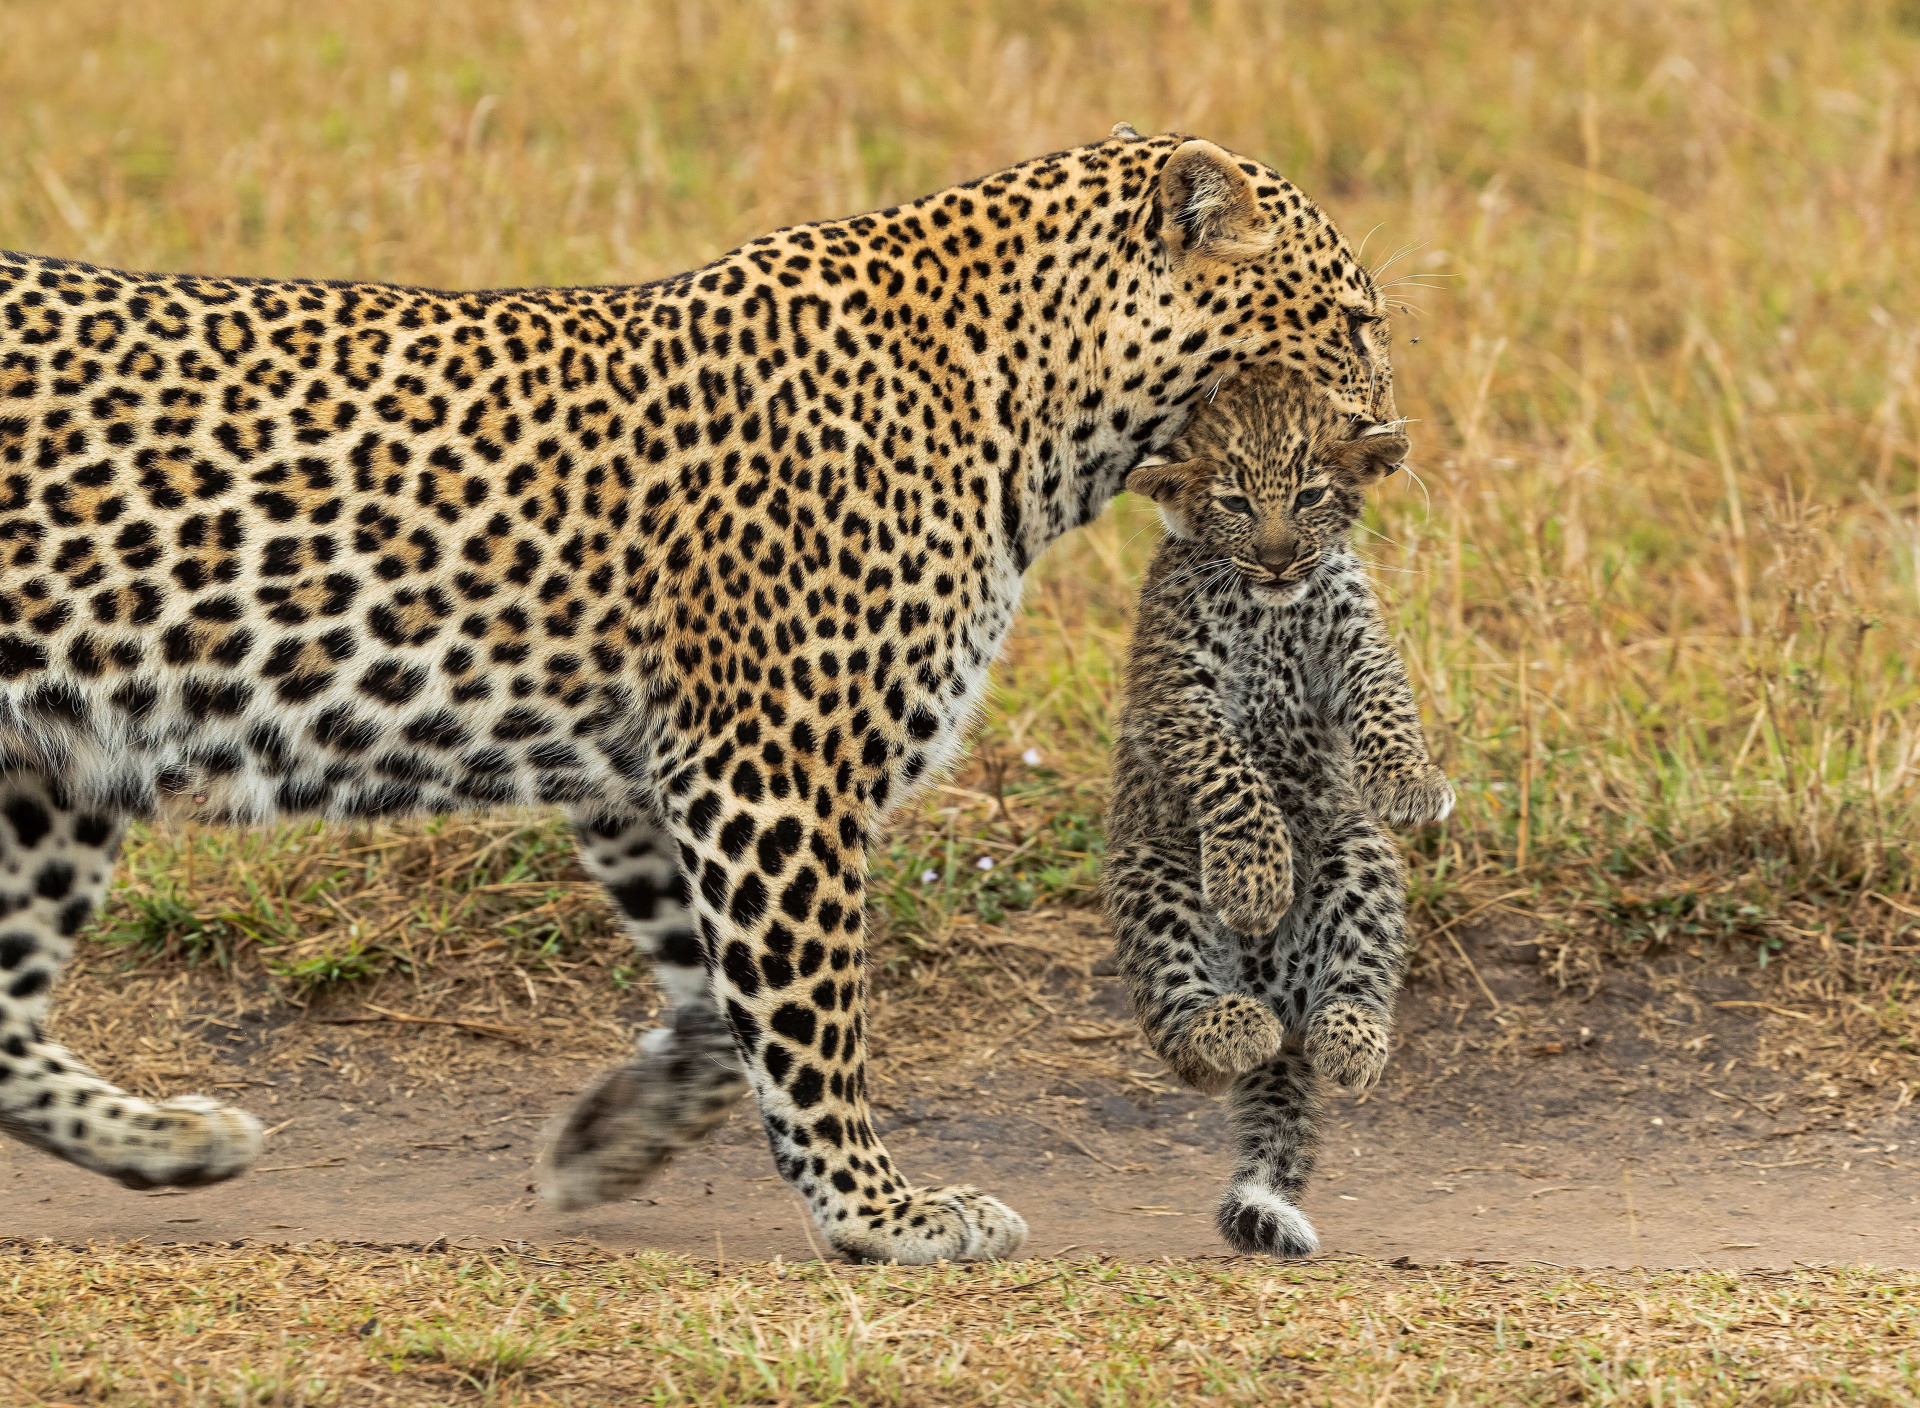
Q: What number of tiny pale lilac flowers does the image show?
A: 3